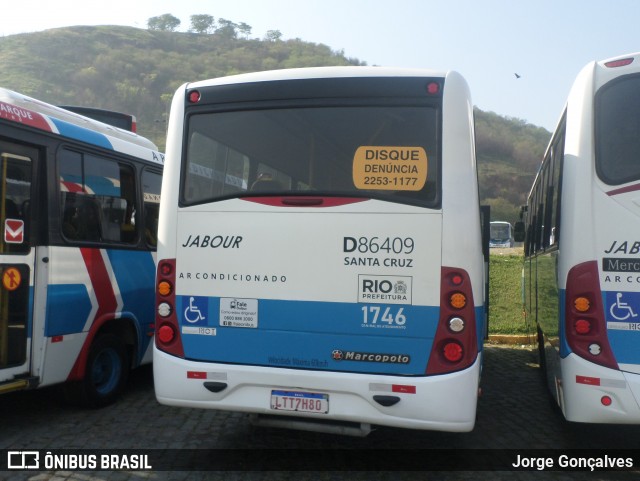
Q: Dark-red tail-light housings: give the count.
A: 3